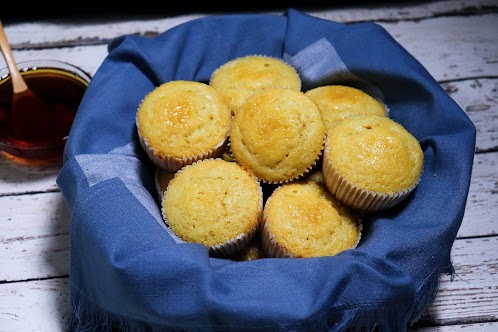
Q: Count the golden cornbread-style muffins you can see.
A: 7